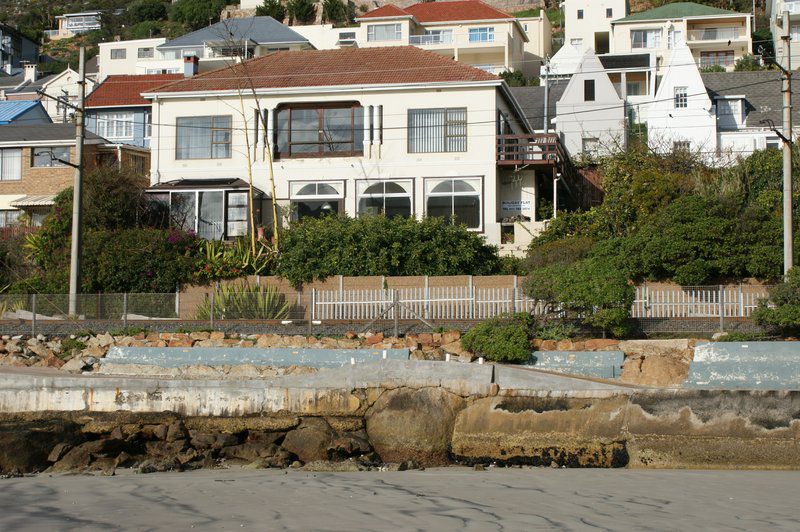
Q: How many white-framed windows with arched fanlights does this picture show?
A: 3